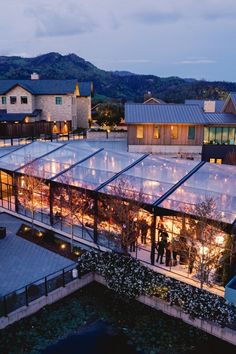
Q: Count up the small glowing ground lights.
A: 4